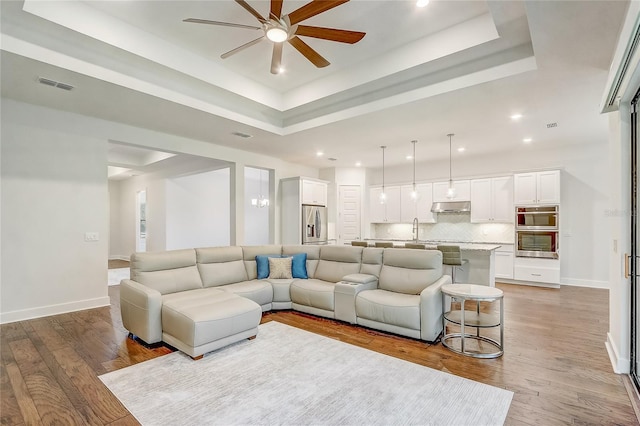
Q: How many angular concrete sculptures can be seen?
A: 0